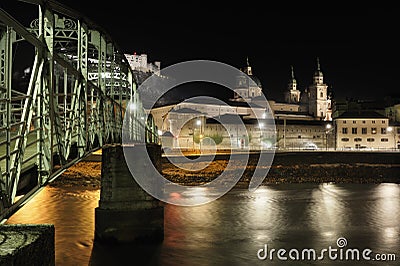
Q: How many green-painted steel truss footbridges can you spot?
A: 1